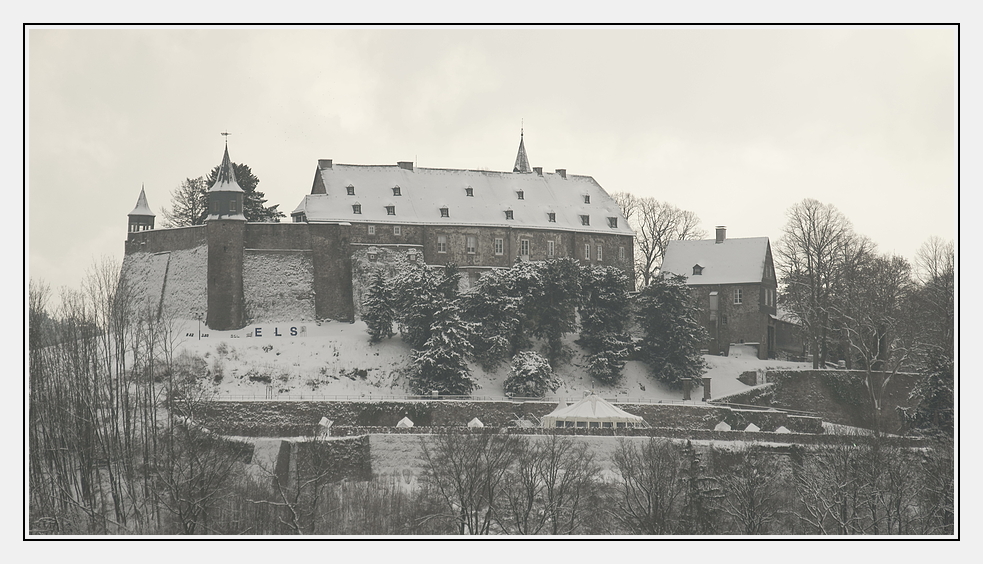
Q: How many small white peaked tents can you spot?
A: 5